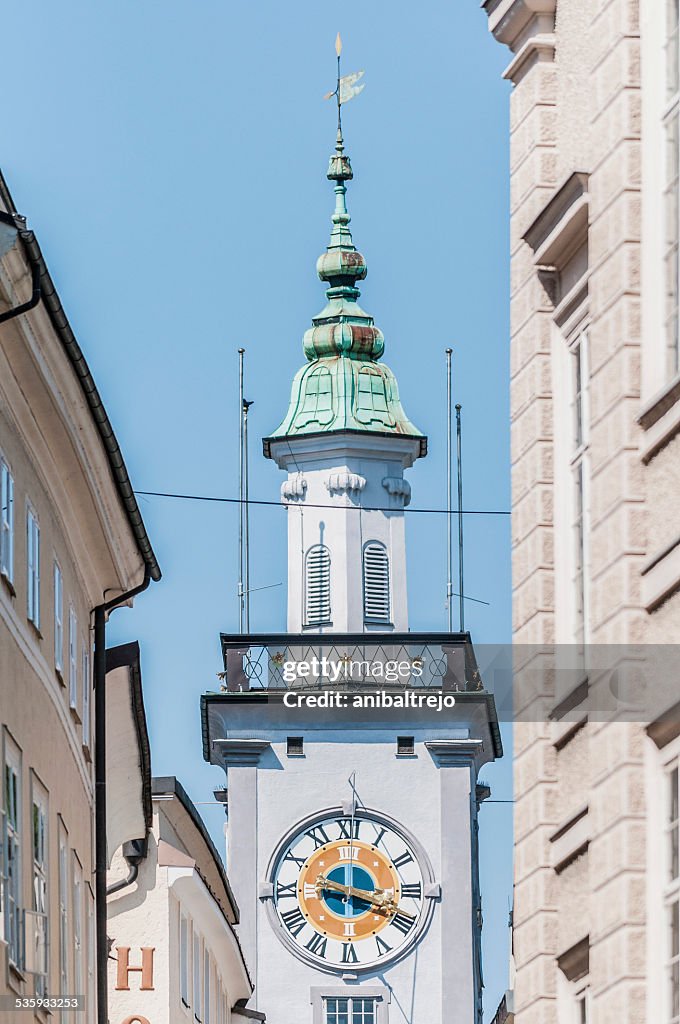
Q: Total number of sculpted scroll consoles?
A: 3